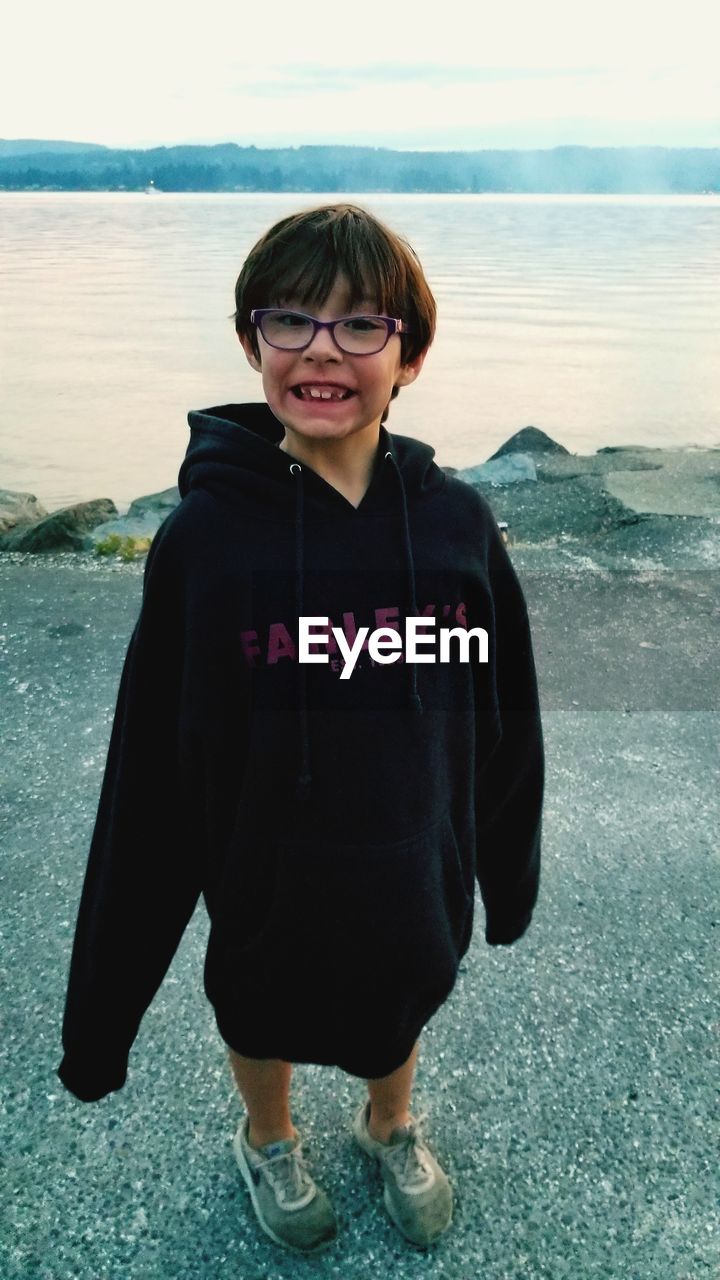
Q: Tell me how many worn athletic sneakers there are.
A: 2